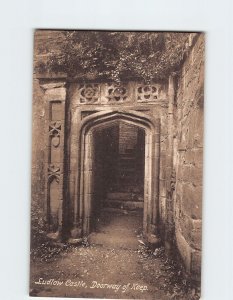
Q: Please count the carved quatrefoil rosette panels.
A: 3